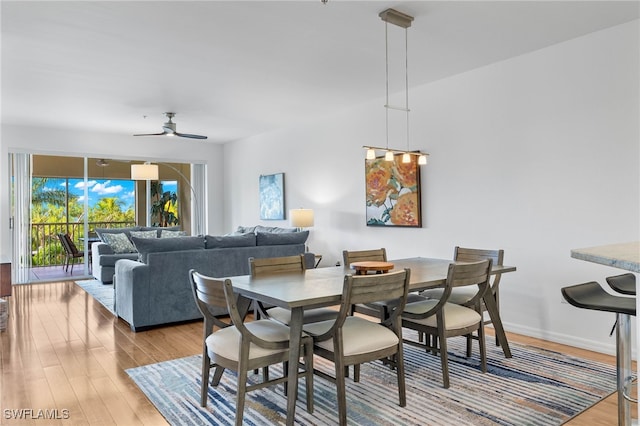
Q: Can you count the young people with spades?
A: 0